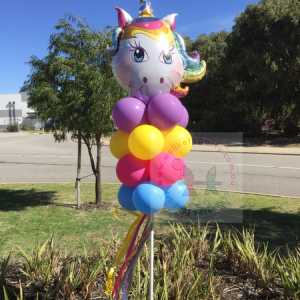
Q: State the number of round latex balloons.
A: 12